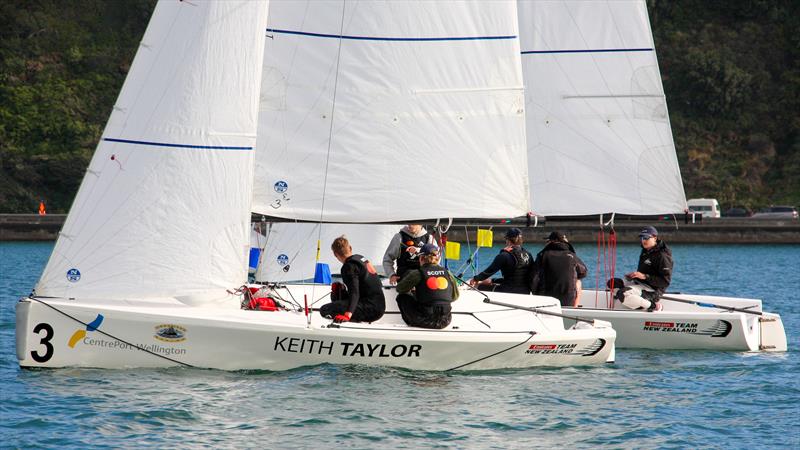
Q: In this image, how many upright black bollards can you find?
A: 0